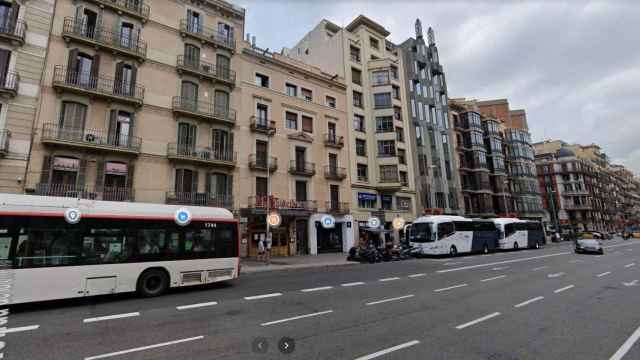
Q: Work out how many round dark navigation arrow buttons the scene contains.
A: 2